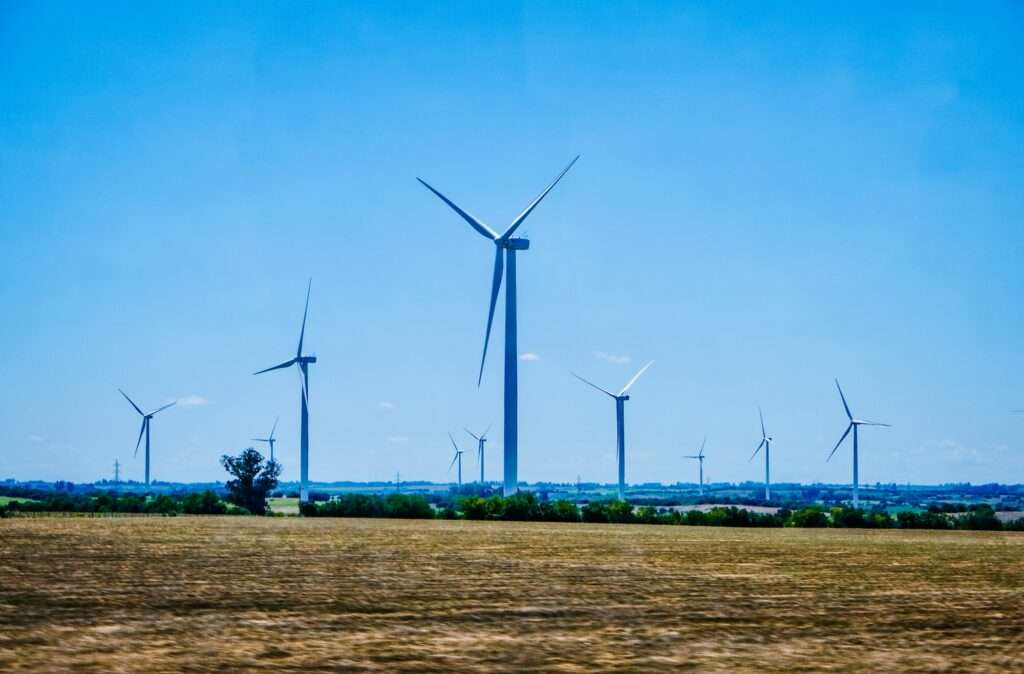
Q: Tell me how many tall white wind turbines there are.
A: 10